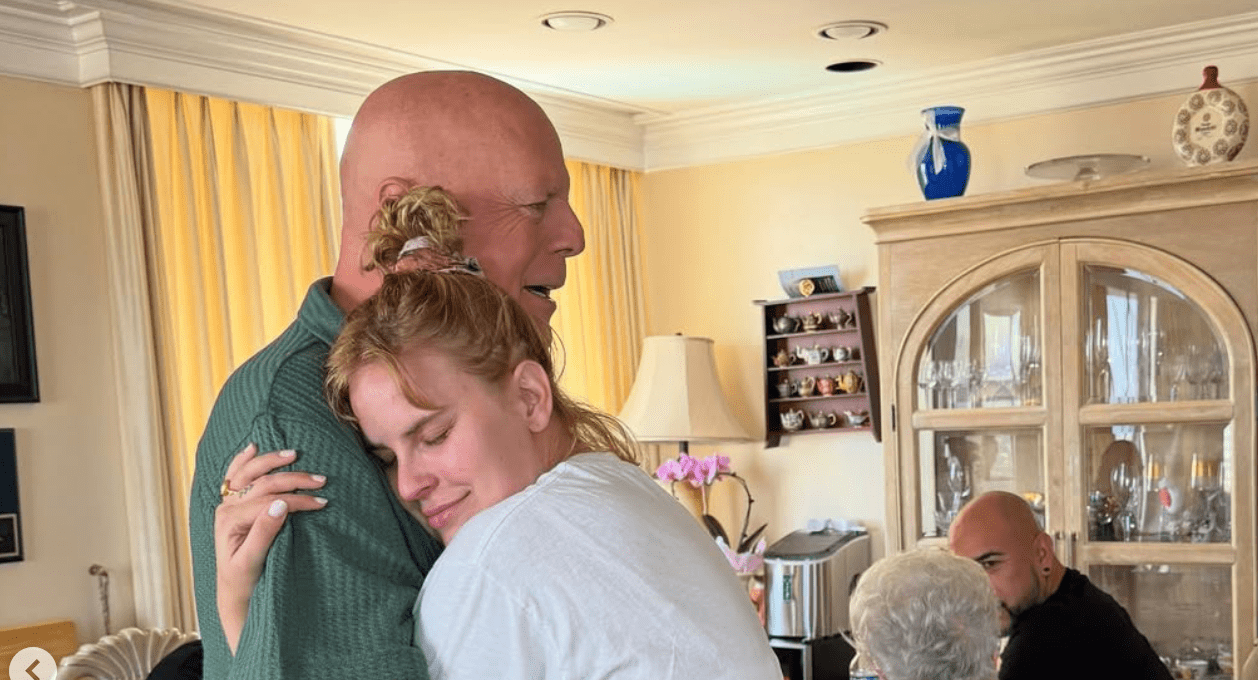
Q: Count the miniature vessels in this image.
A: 13